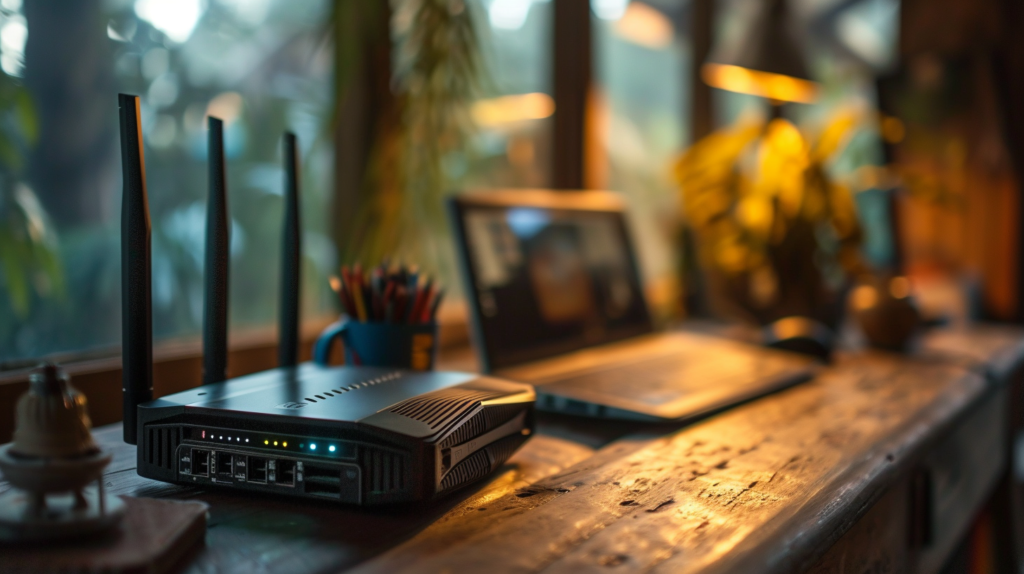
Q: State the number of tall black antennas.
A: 3